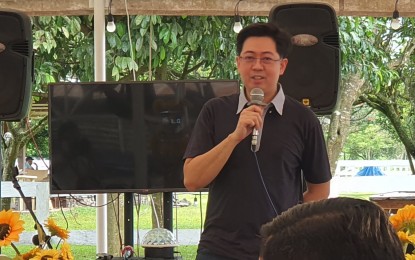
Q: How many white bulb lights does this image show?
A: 3